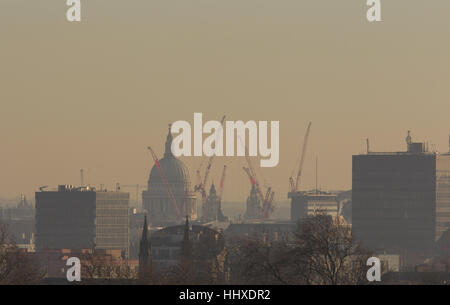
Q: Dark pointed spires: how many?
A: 2